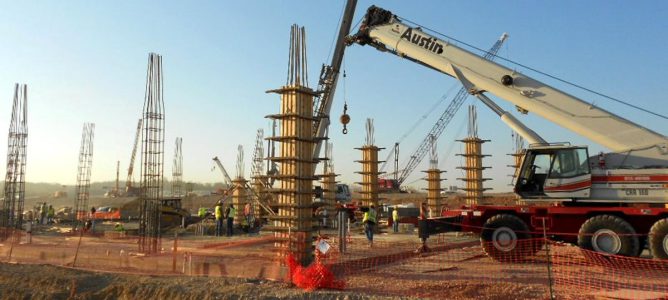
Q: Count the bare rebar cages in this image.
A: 4